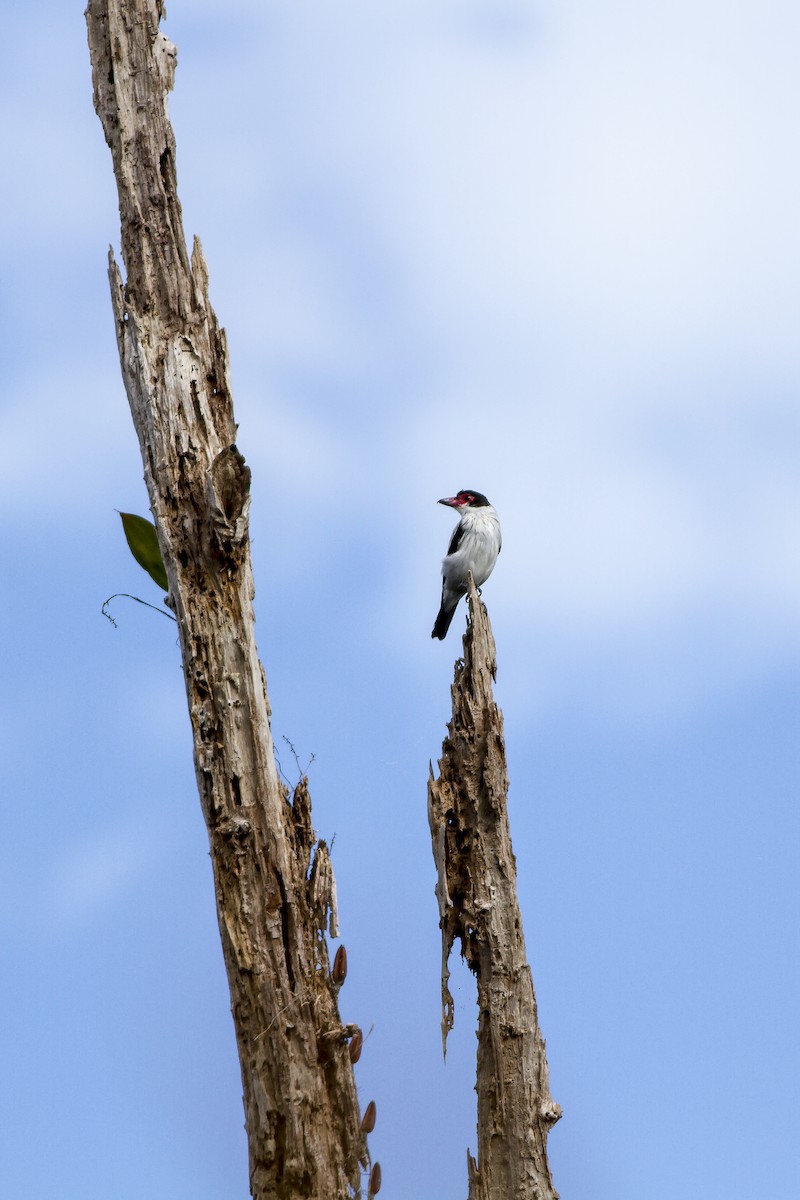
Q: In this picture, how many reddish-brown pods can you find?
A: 4